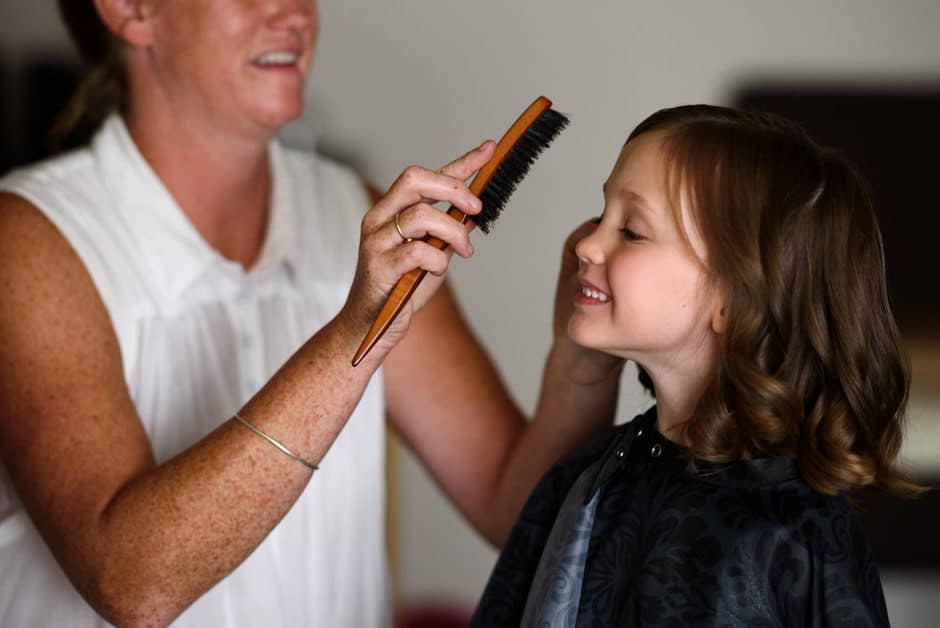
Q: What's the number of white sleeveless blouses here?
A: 1